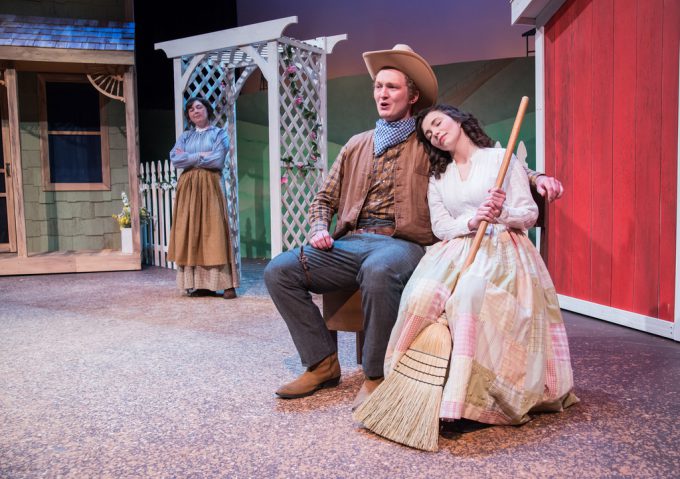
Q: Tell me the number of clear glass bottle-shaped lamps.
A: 0